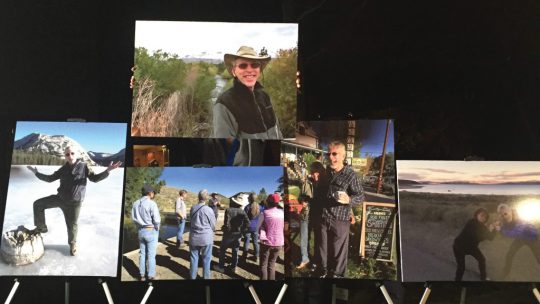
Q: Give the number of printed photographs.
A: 5